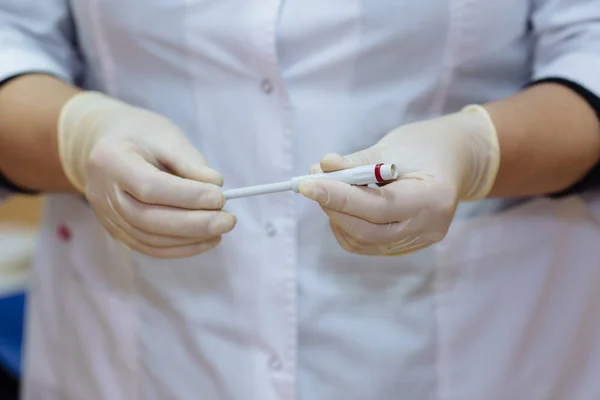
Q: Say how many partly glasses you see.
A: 0